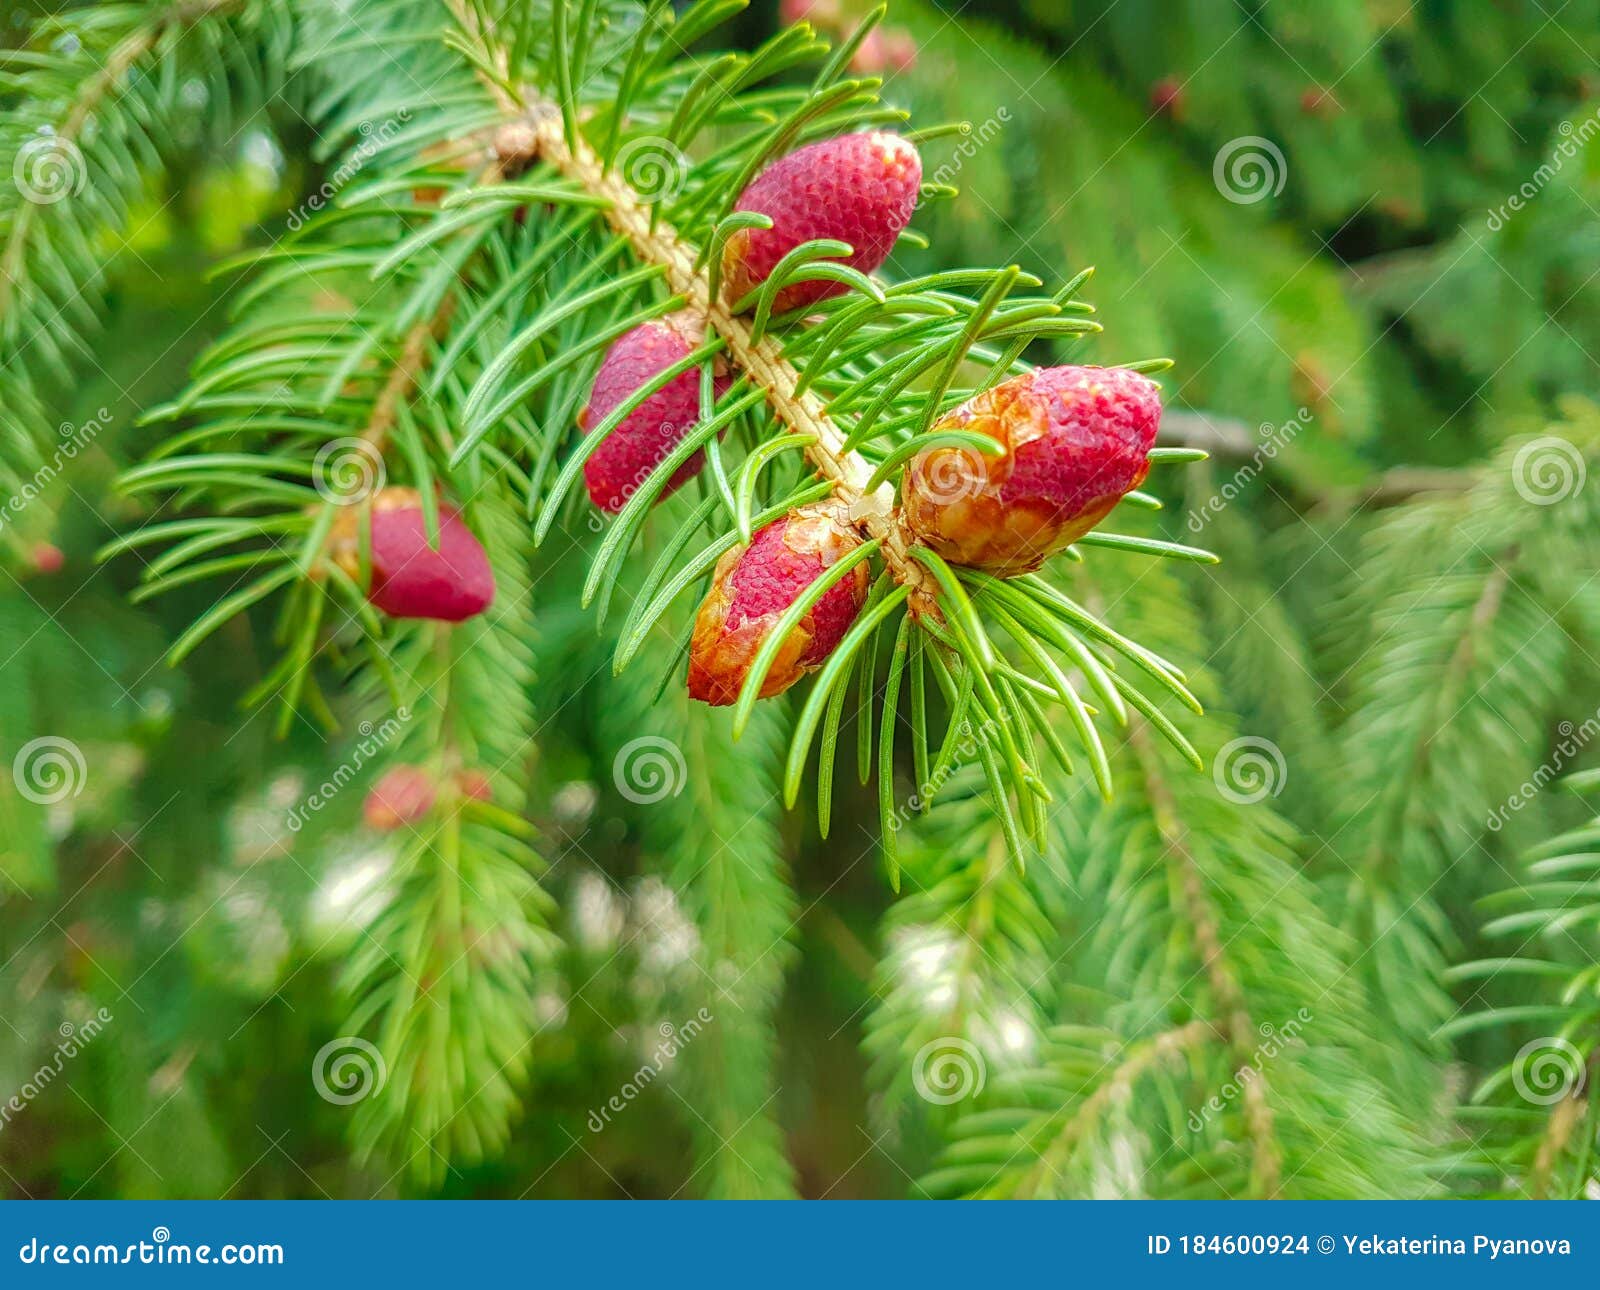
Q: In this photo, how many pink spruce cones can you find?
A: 5